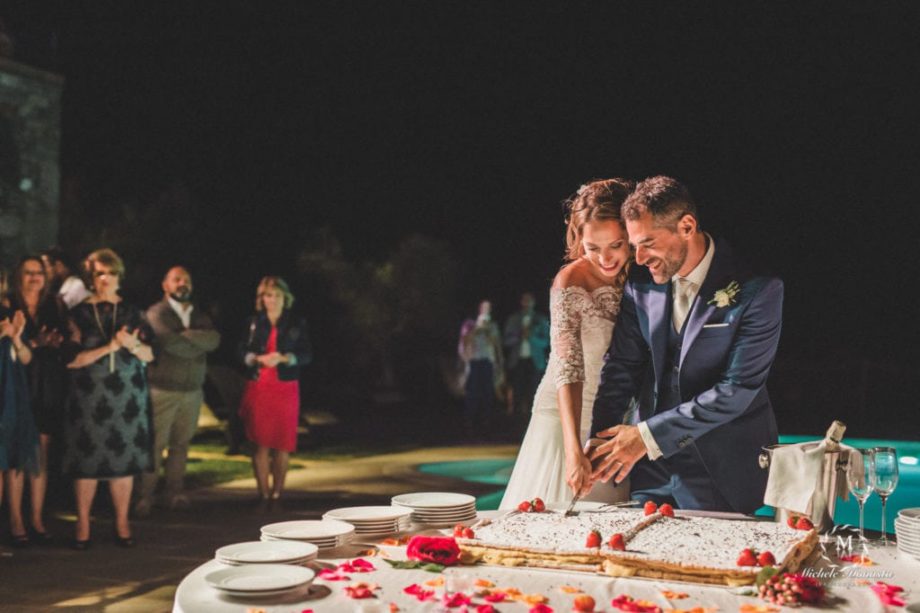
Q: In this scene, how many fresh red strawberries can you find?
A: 12